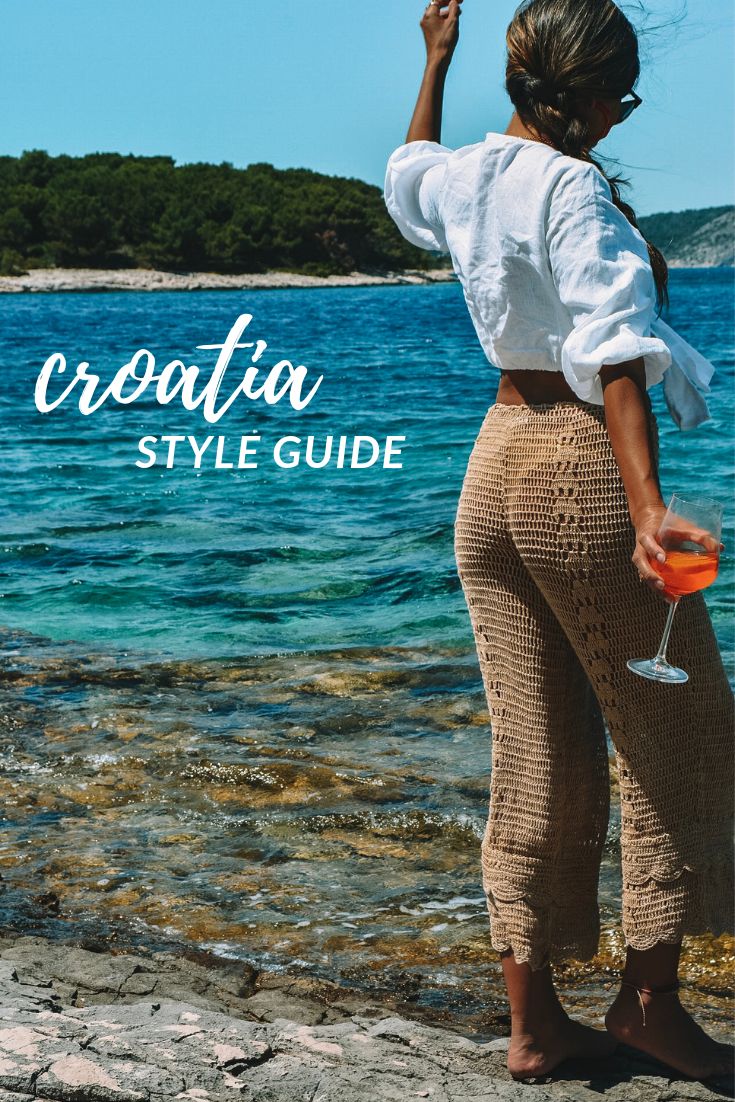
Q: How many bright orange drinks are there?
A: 1